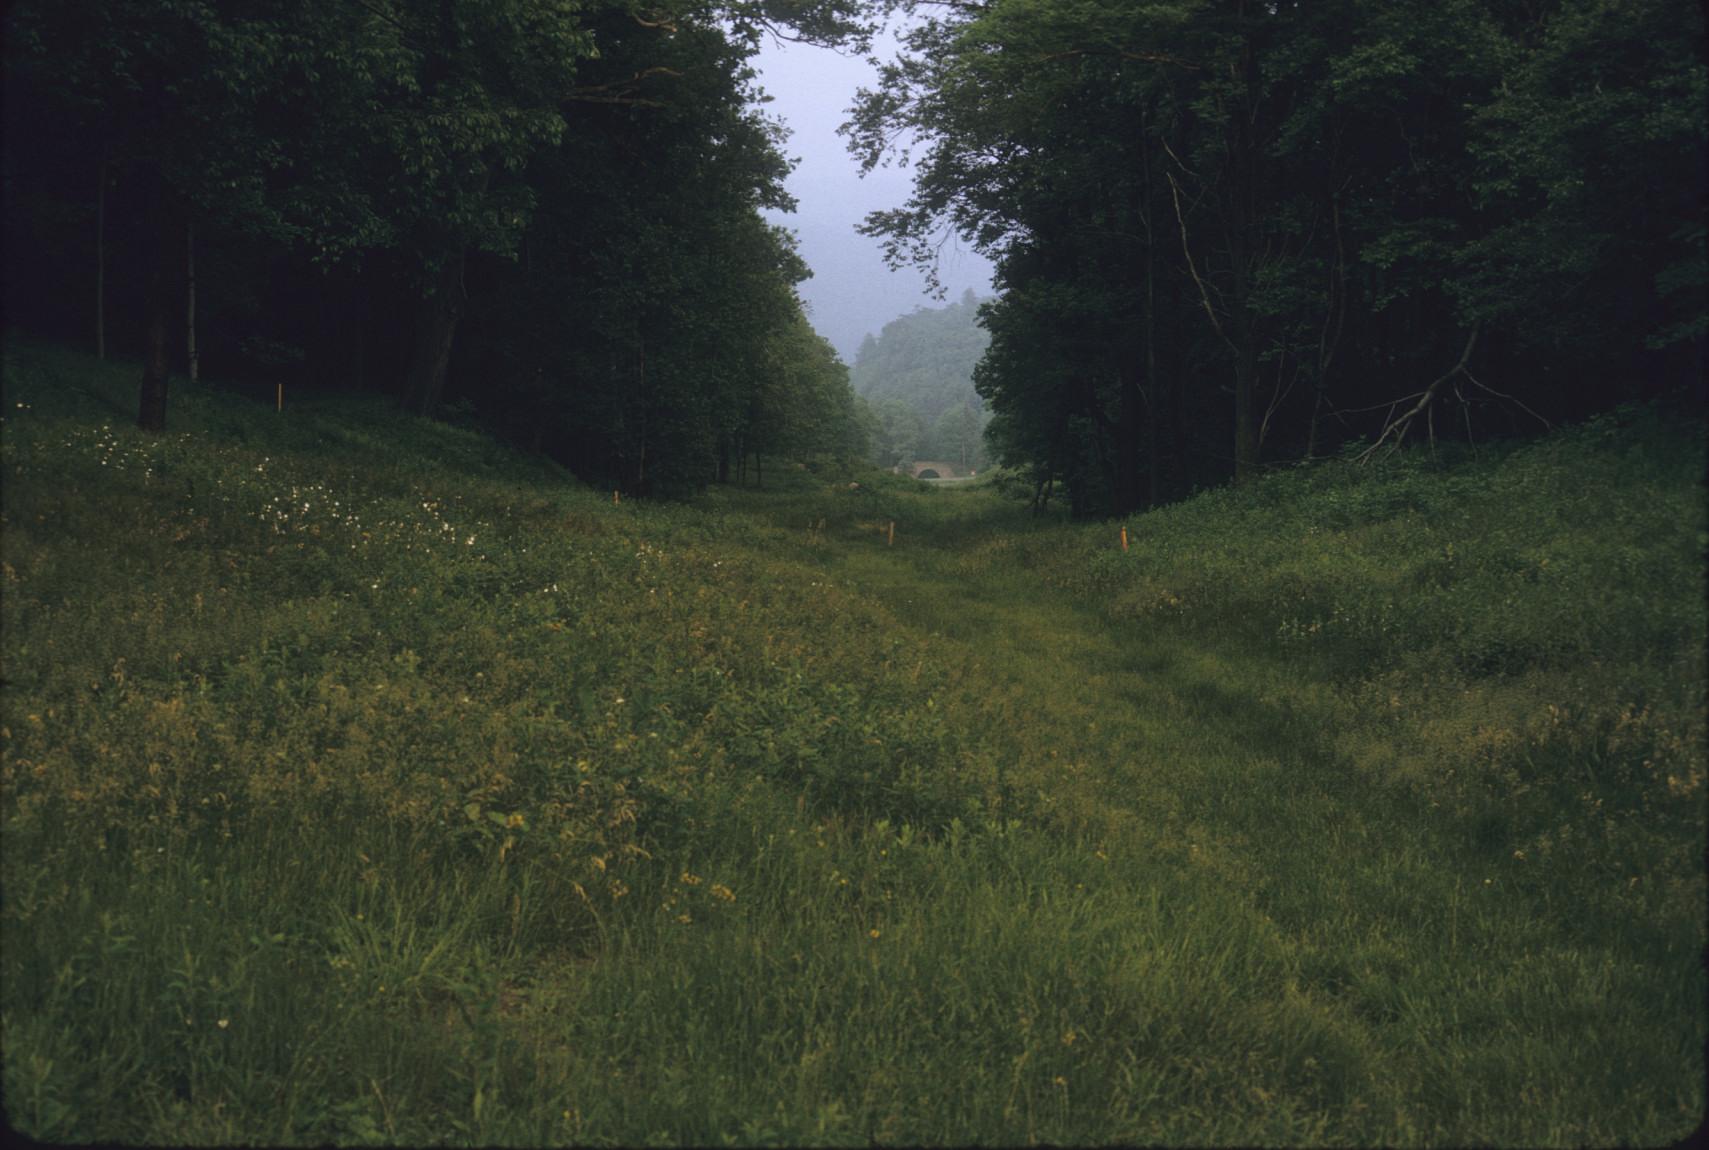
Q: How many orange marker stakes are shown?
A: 4